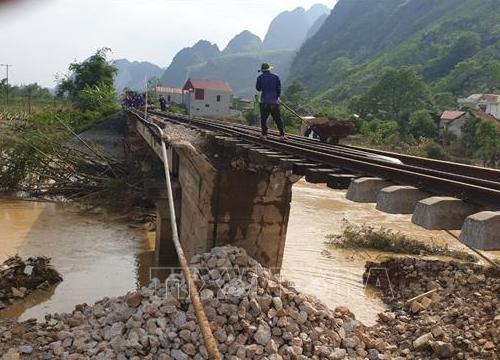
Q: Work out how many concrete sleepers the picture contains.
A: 4